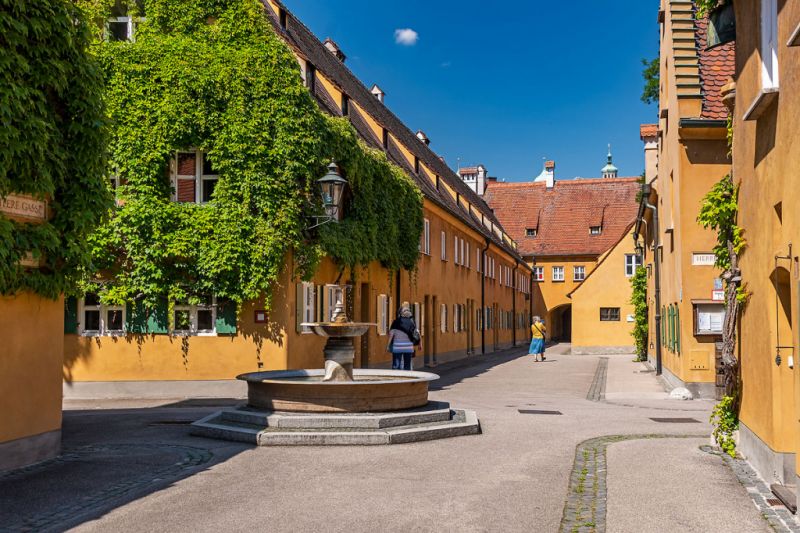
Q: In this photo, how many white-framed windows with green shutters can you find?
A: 2